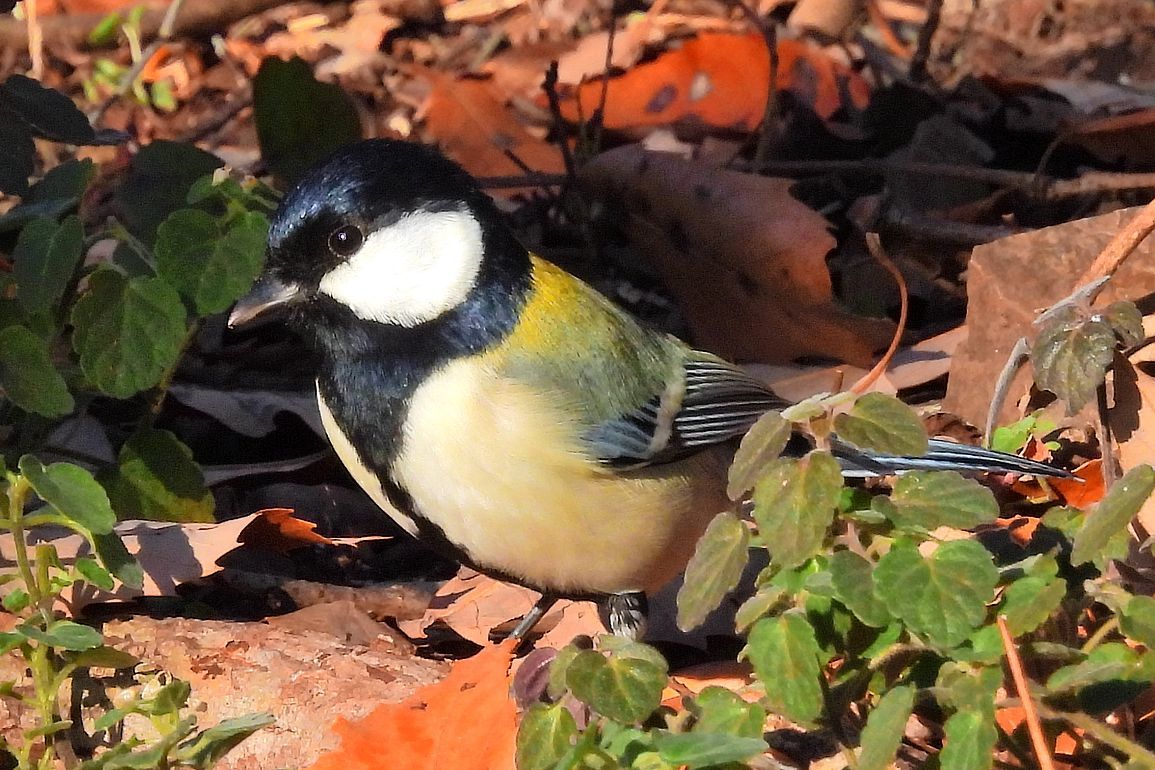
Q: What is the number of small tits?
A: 1